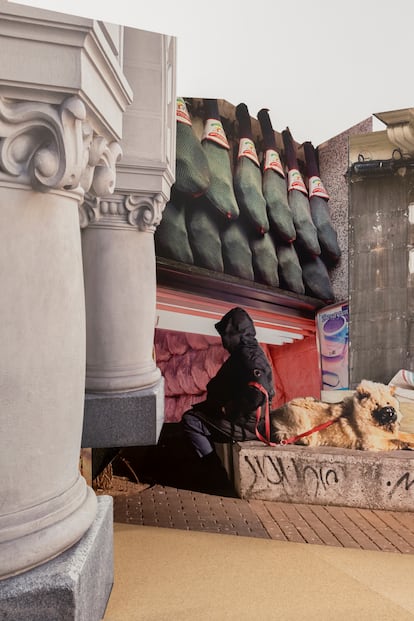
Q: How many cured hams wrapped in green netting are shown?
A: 12